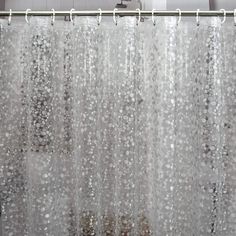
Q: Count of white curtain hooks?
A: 12